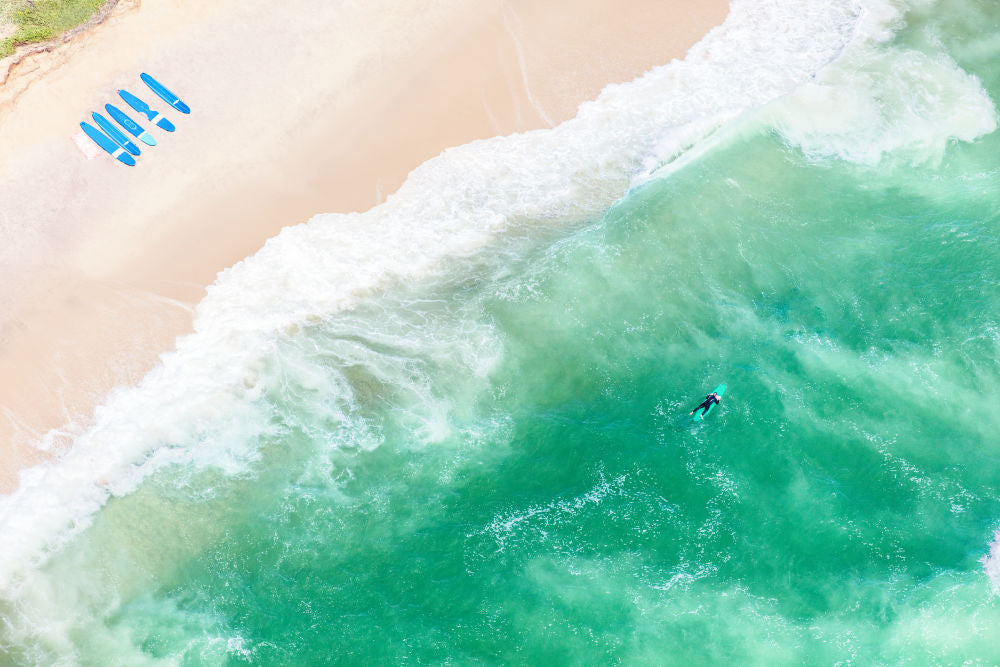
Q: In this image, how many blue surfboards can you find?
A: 5